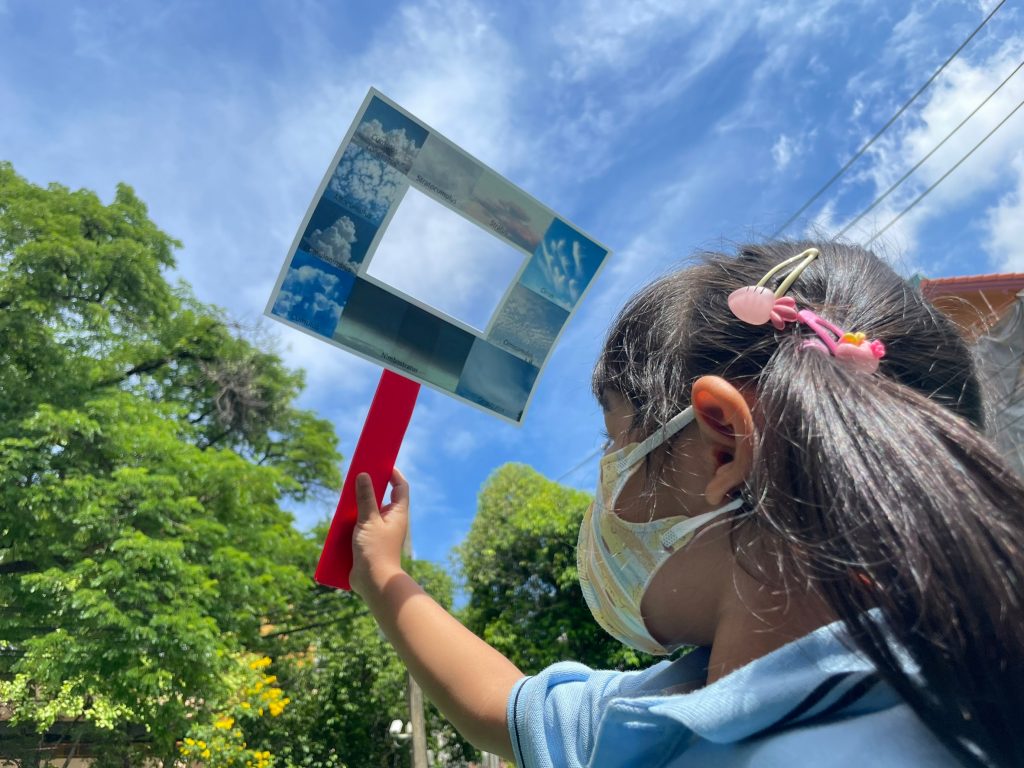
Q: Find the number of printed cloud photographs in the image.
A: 10